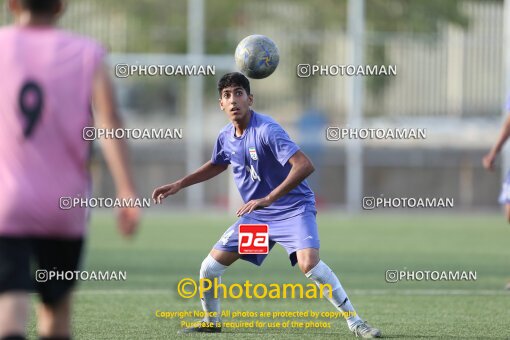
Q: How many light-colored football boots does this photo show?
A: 2